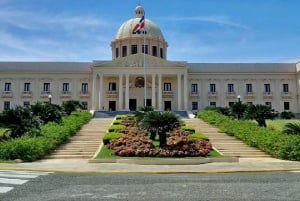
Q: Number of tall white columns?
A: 8